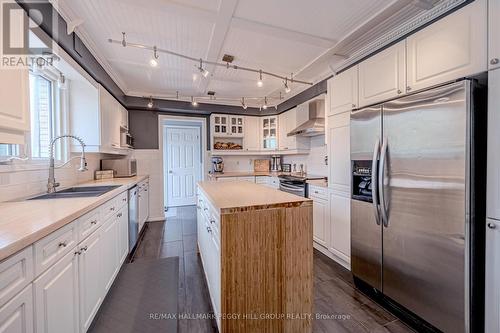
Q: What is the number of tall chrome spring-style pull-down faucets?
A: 1